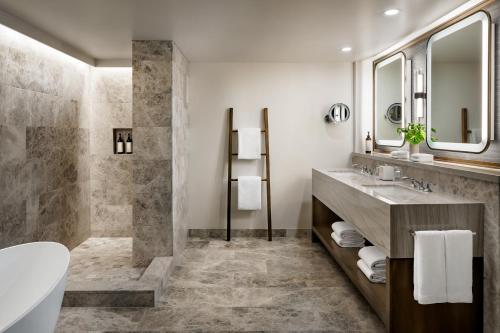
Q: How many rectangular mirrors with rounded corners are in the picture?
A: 2